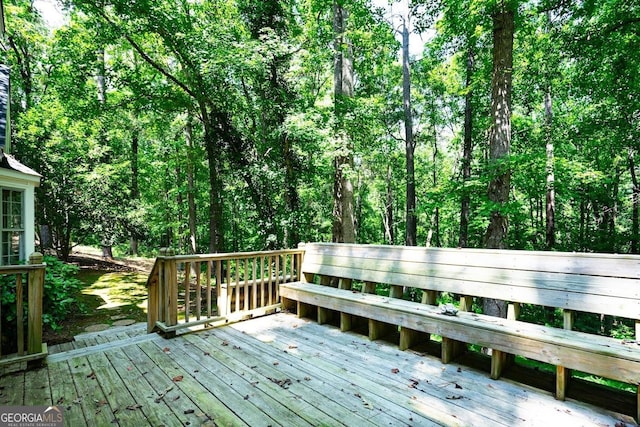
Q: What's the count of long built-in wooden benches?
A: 1